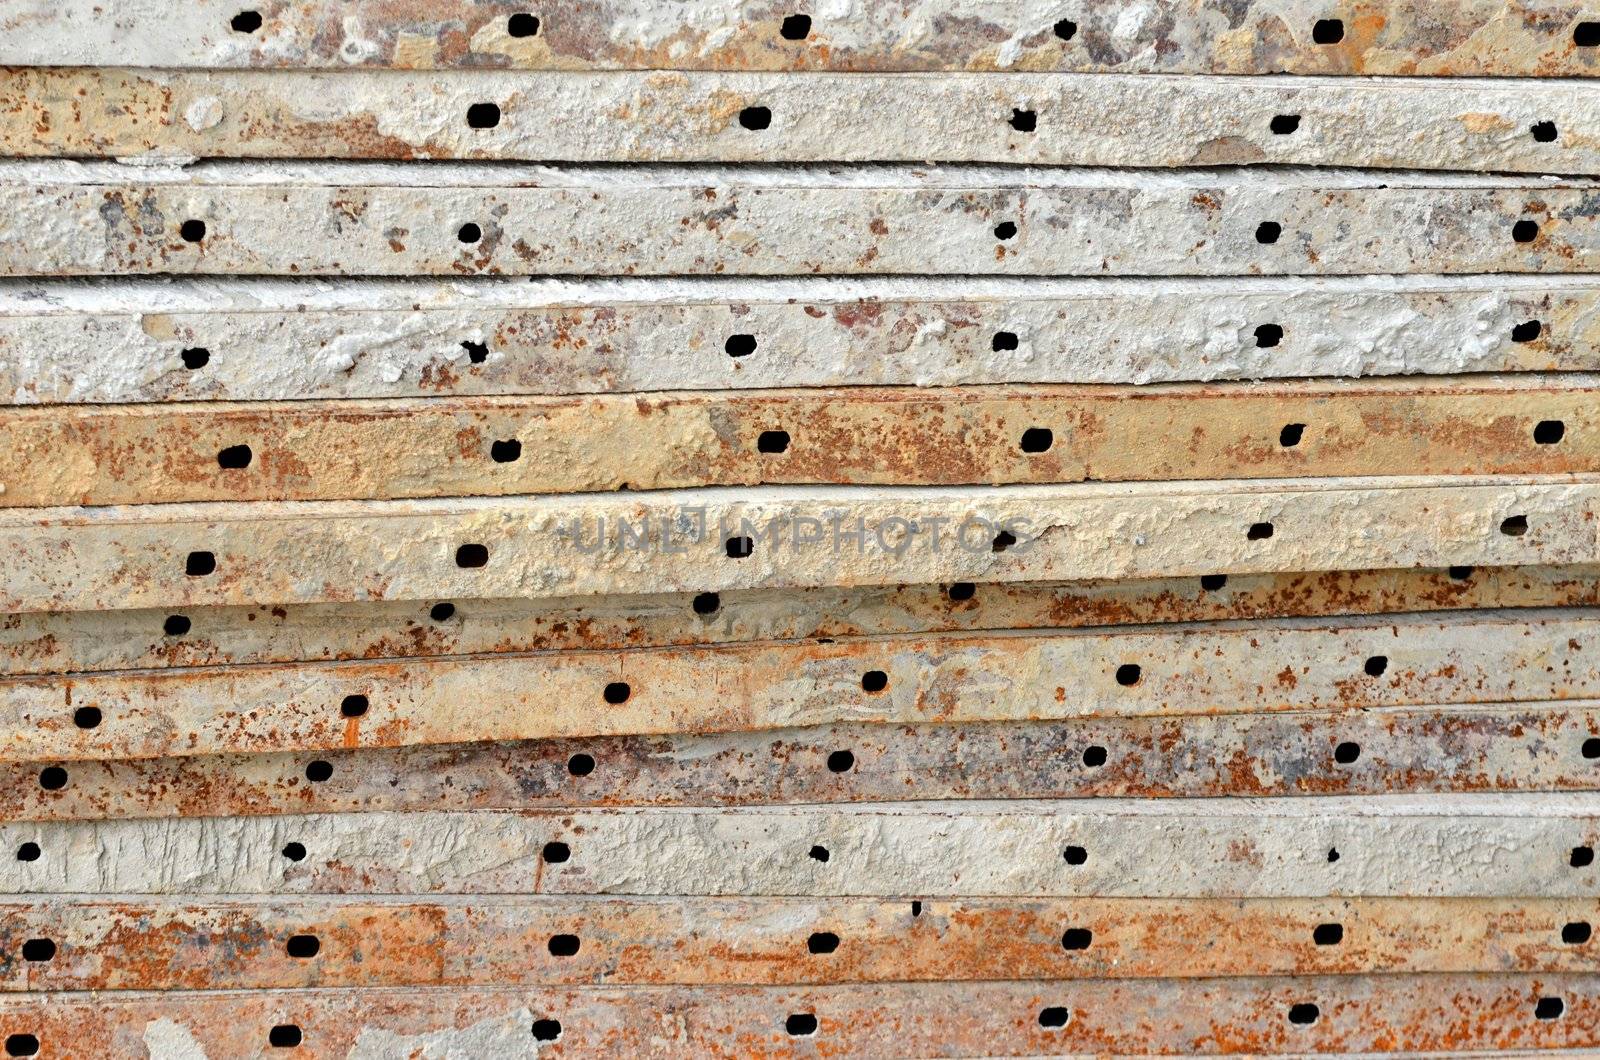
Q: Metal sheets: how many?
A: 12